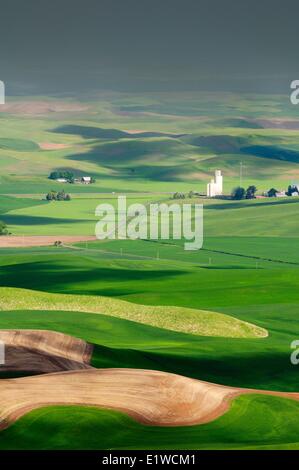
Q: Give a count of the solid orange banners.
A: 0